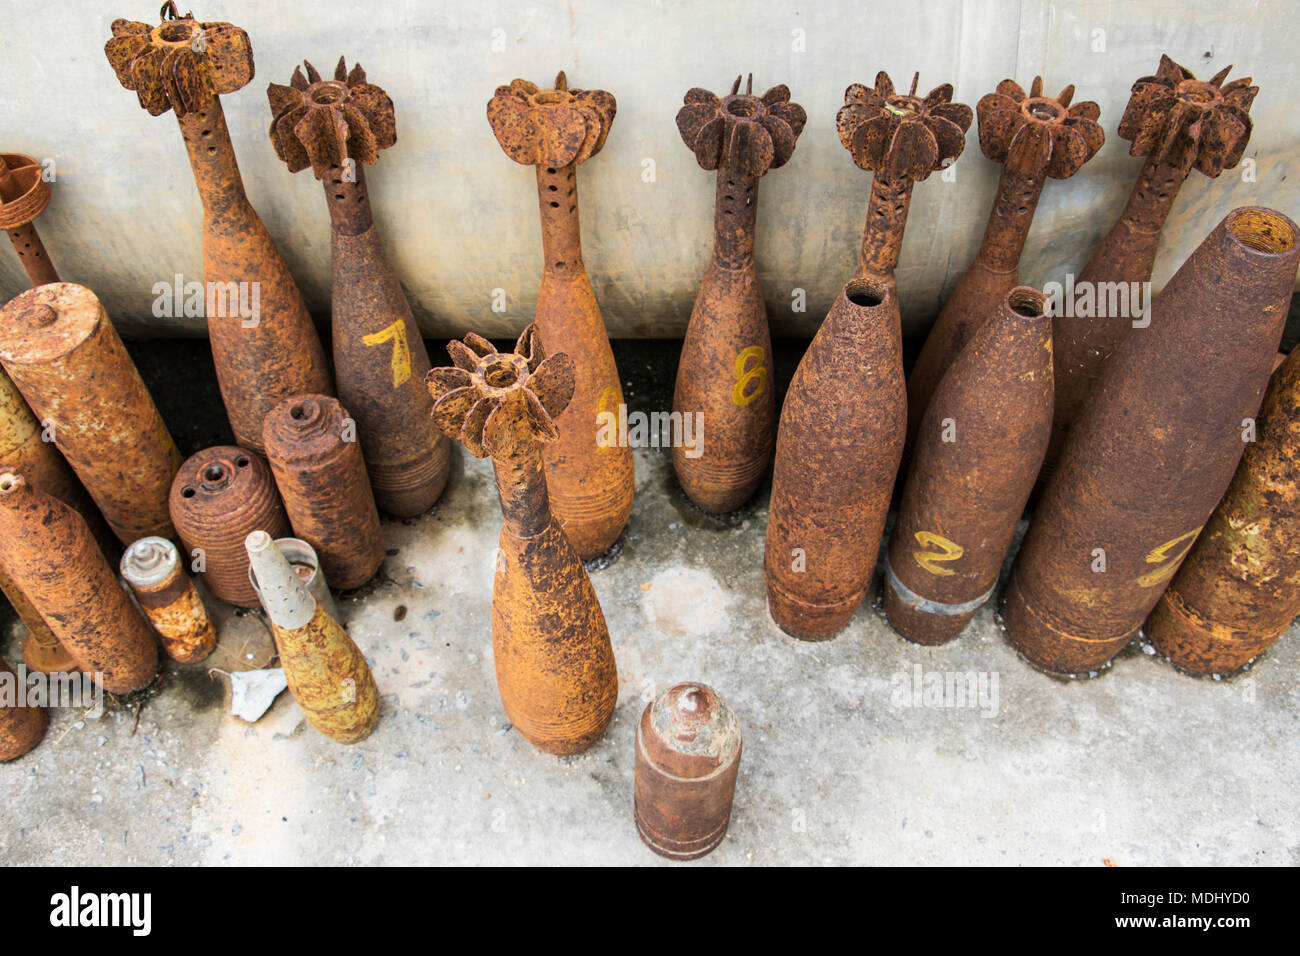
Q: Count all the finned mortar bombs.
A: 8